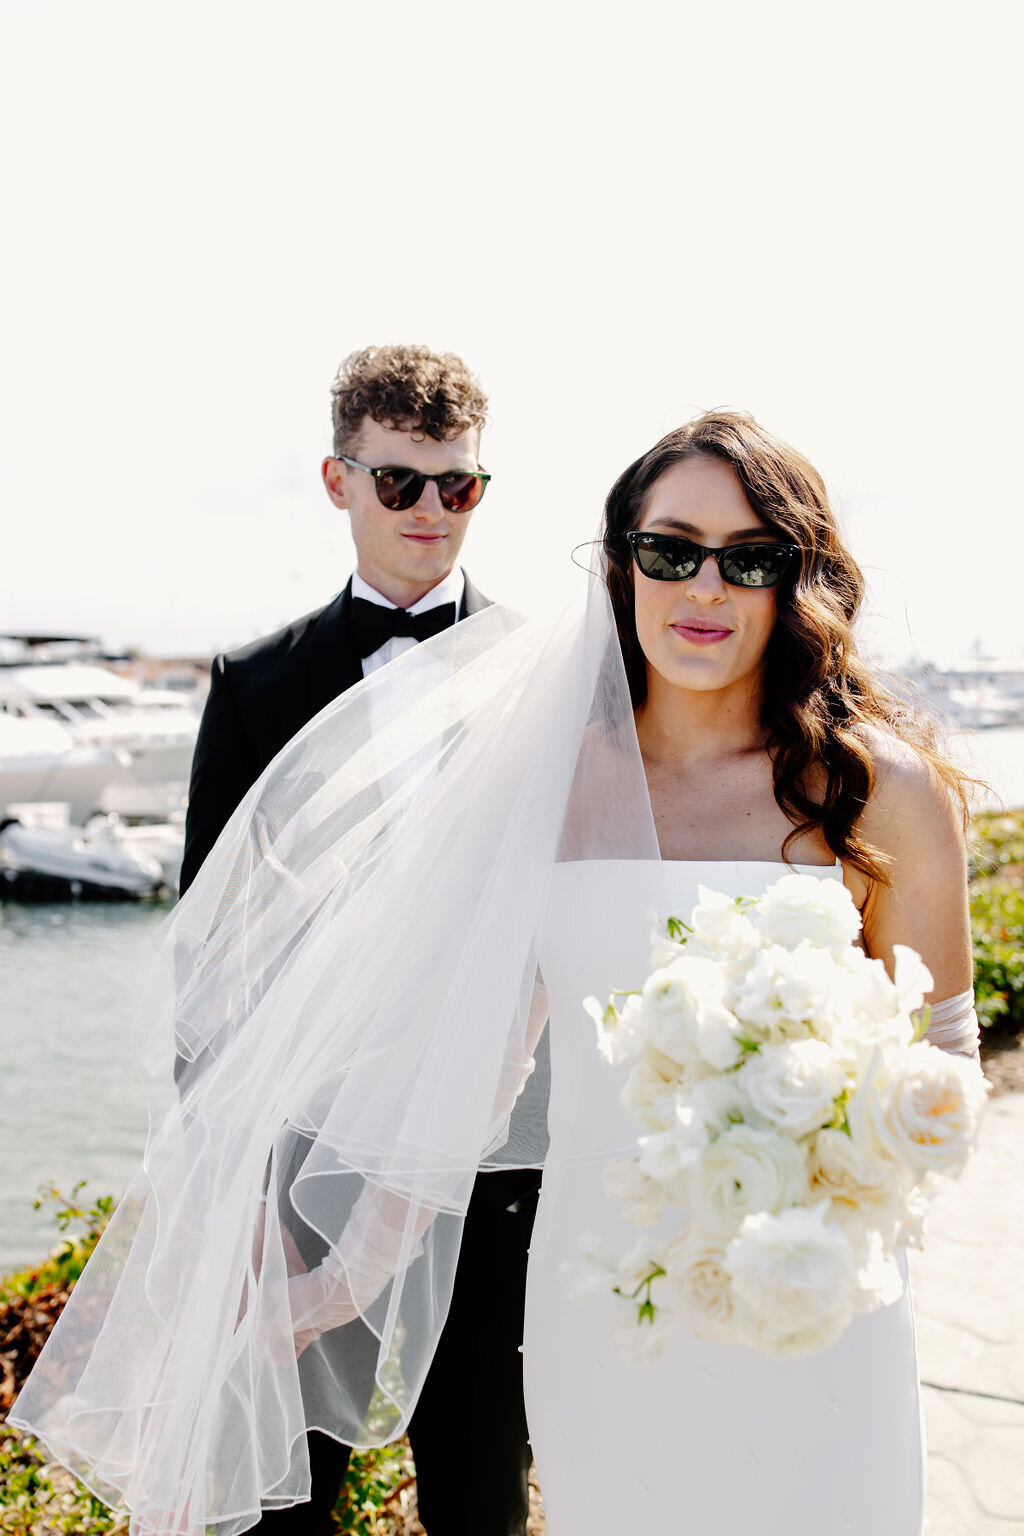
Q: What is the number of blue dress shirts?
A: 0